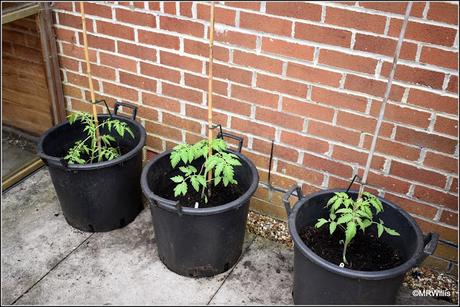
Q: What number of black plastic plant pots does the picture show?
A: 3